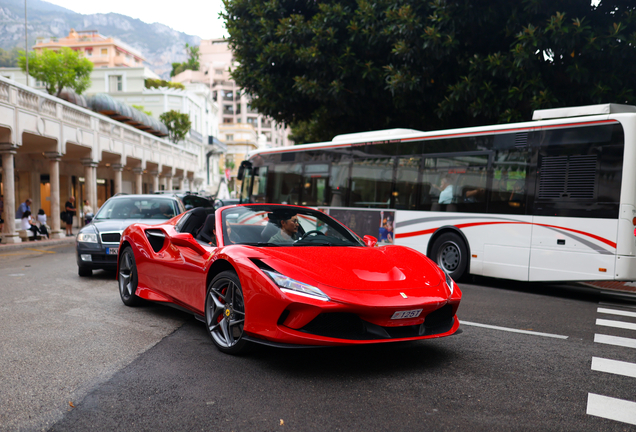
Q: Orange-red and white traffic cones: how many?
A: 0